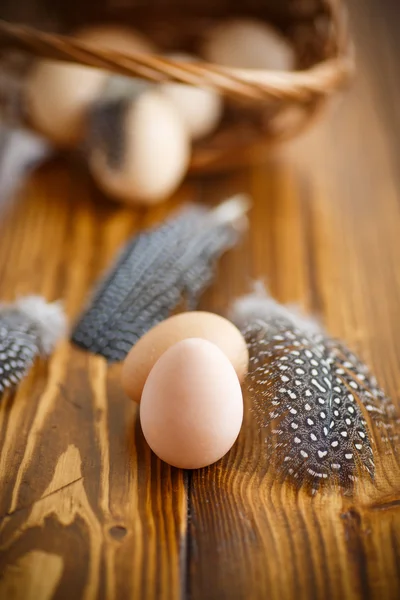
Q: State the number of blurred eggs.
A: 5